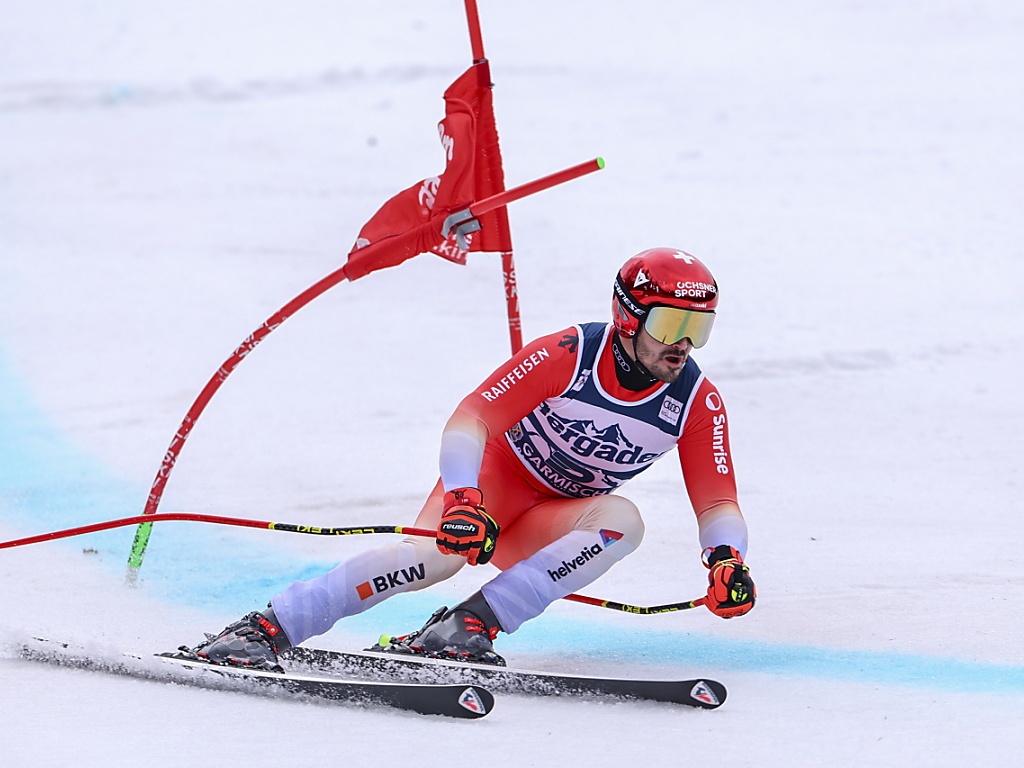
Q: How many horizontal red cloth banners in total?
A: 1